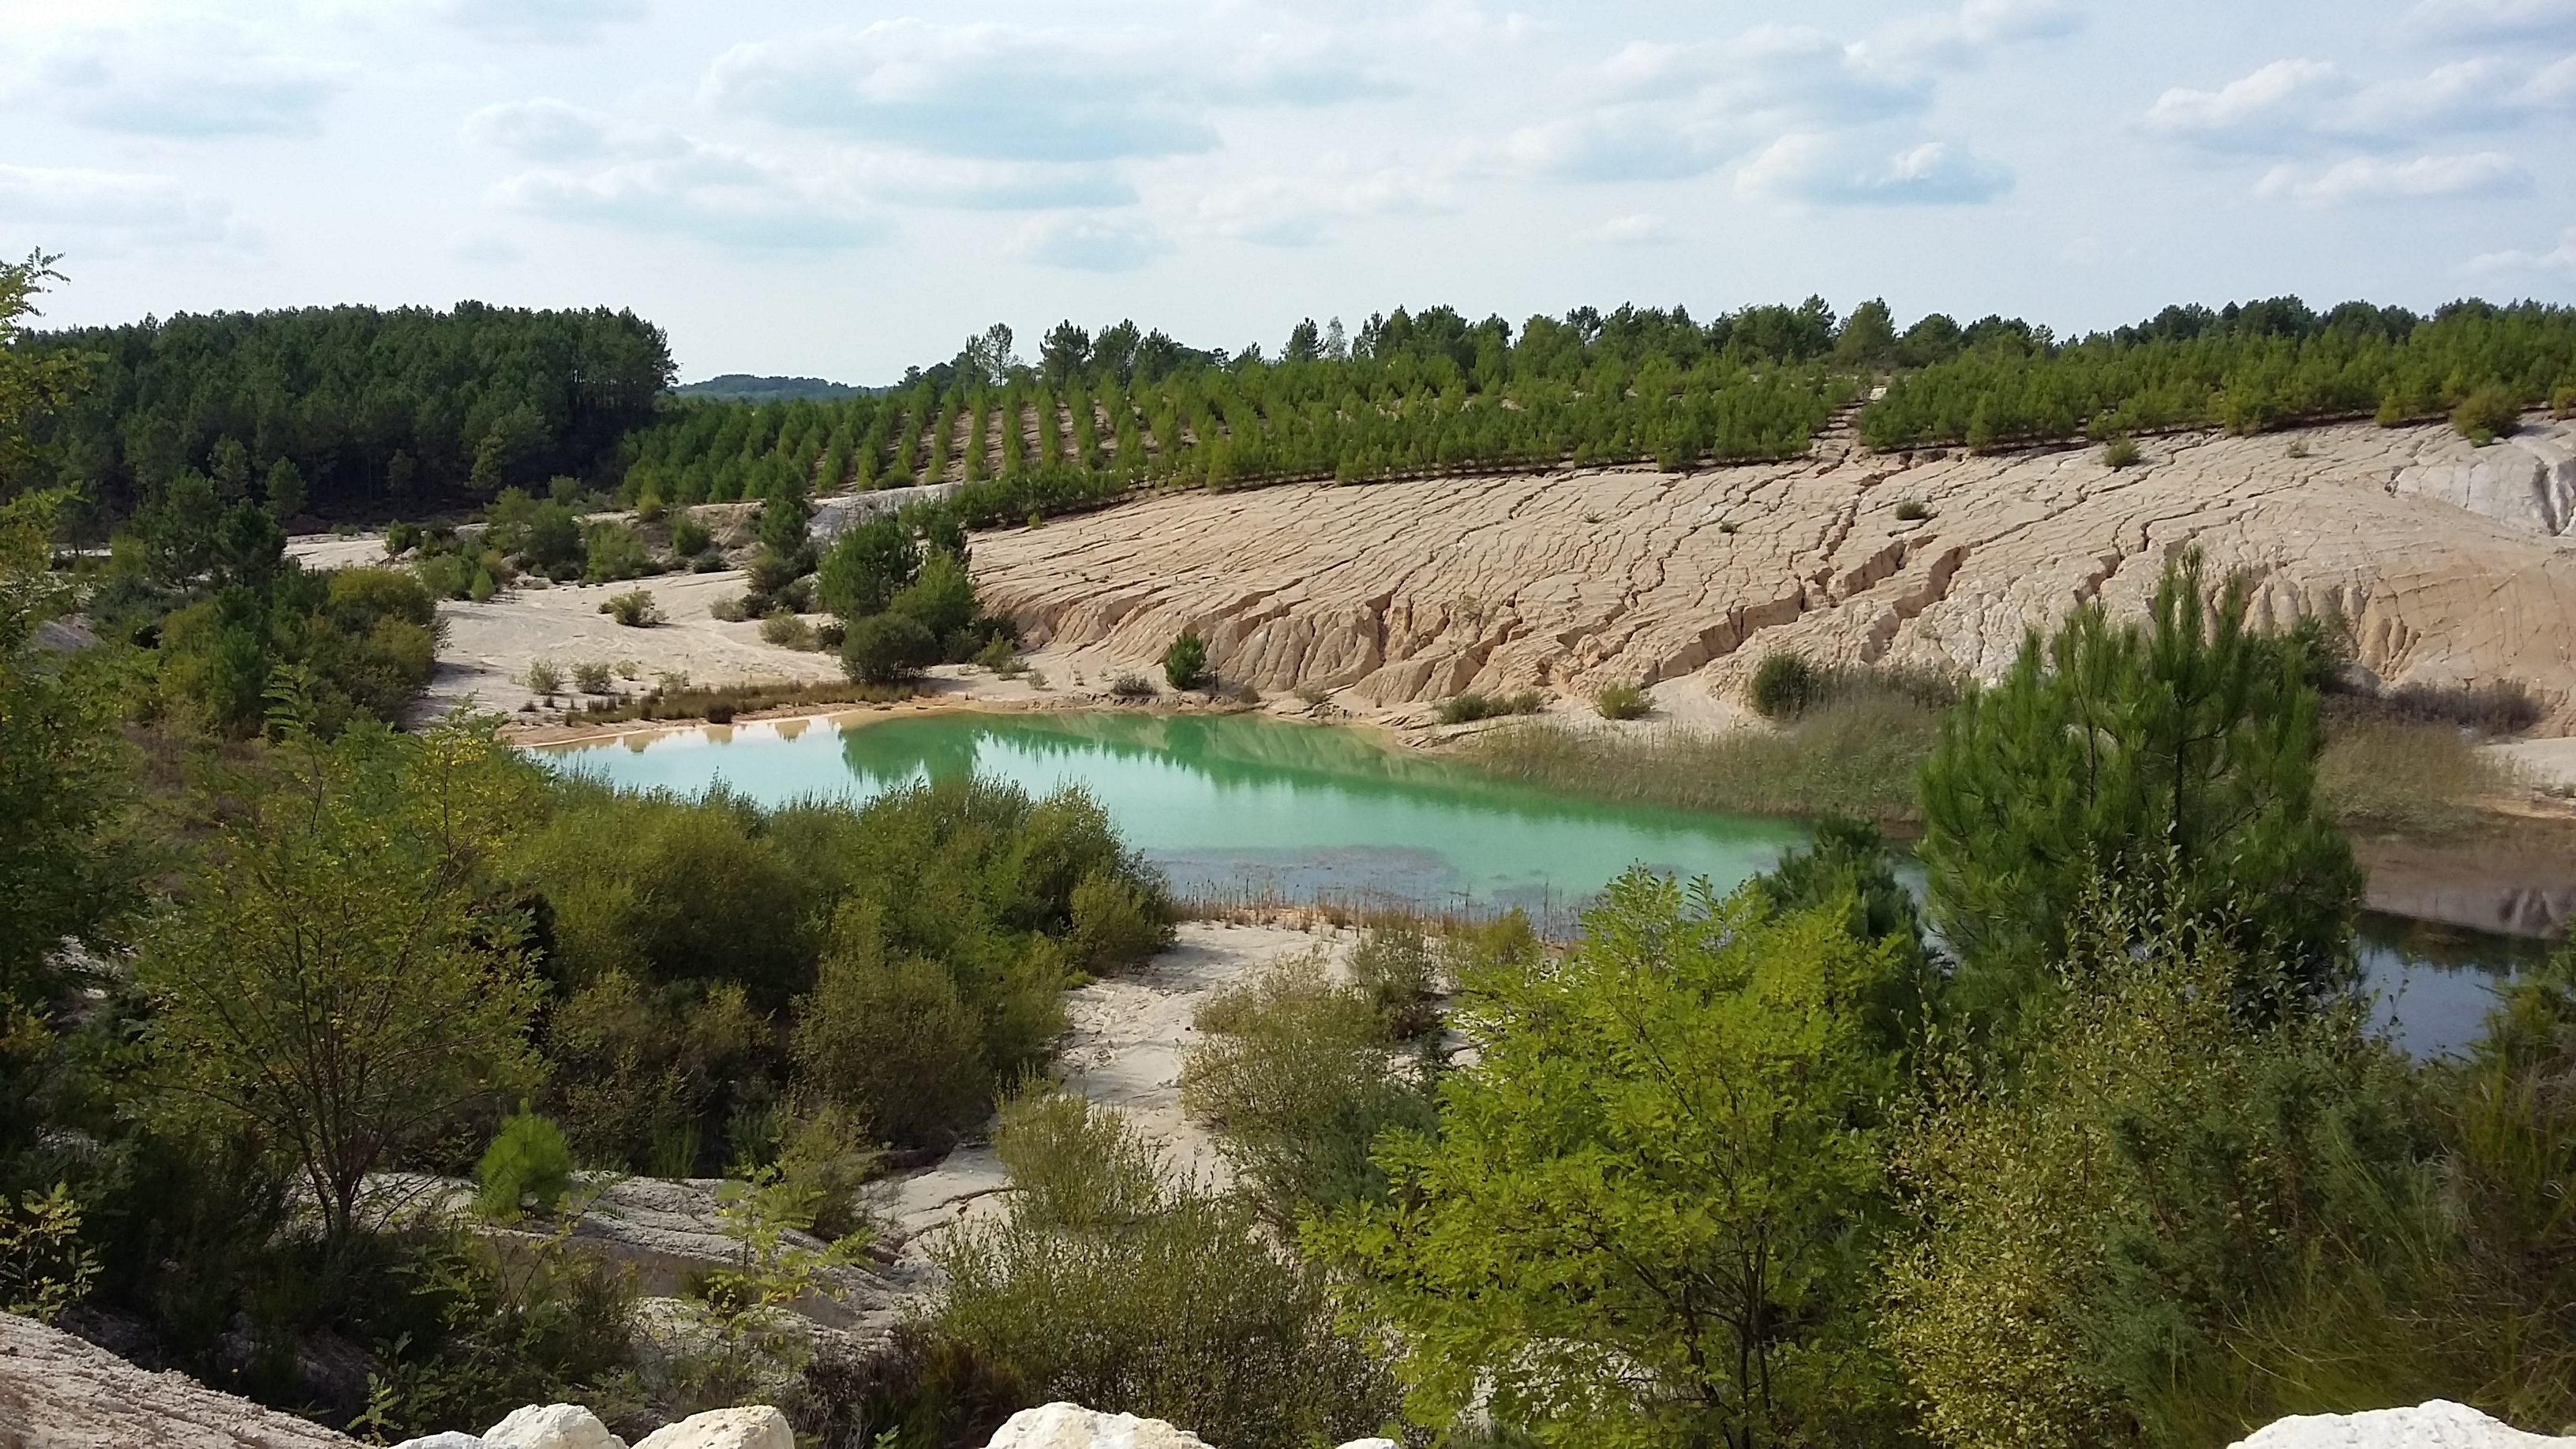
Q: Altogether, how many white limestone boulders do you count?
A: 6